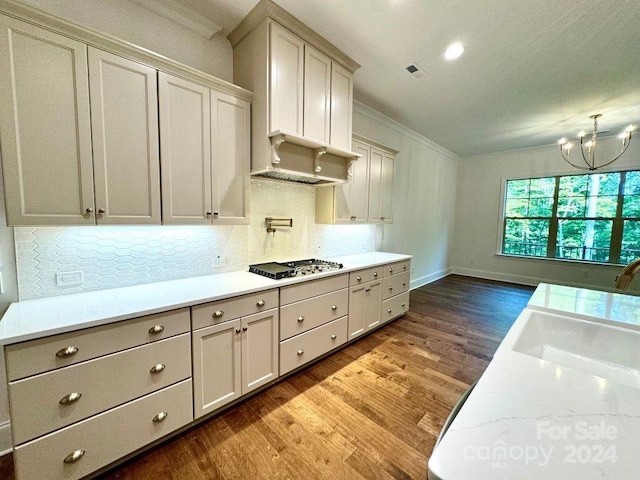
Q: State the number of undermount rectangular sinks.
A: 1